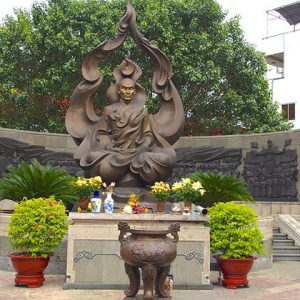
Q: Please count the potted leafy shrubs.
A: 2